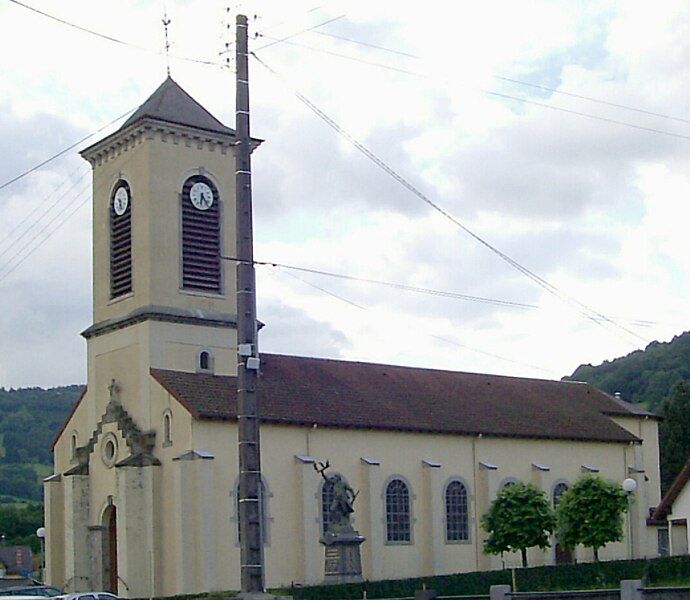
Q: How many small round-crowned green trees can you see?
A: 2